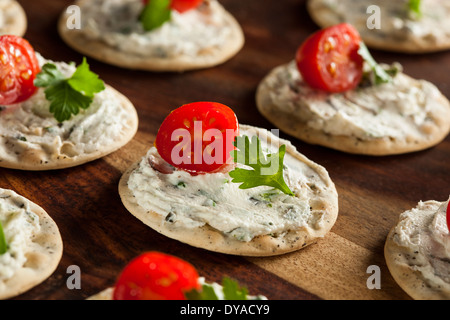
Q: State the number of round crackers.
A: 9